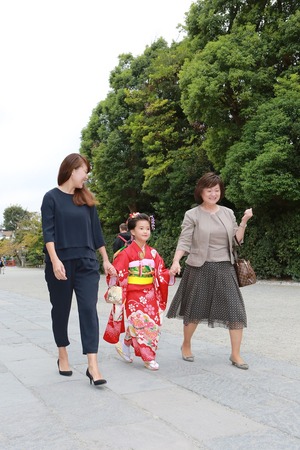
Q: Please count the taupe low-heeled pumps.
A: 2